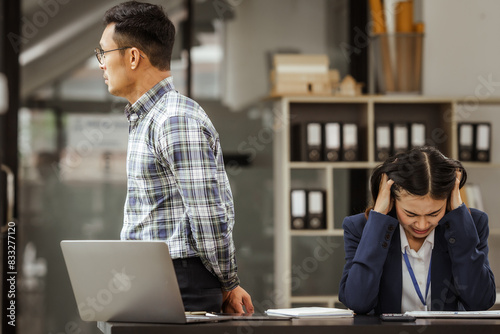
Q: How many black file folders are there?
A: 10